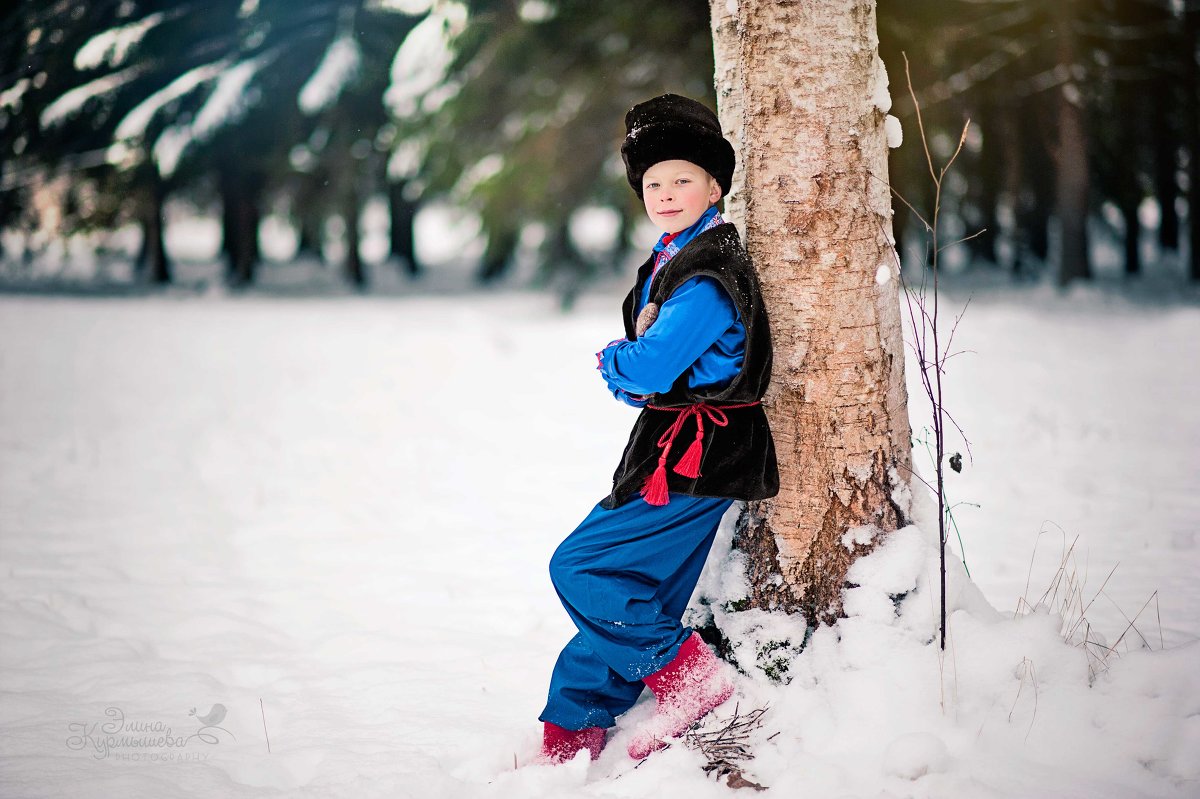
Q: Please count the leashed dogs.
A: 0